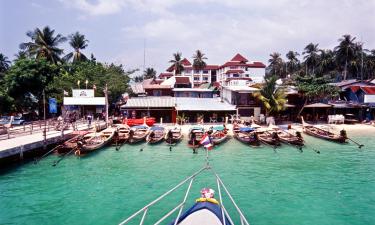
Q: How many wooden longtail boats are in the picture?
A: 12